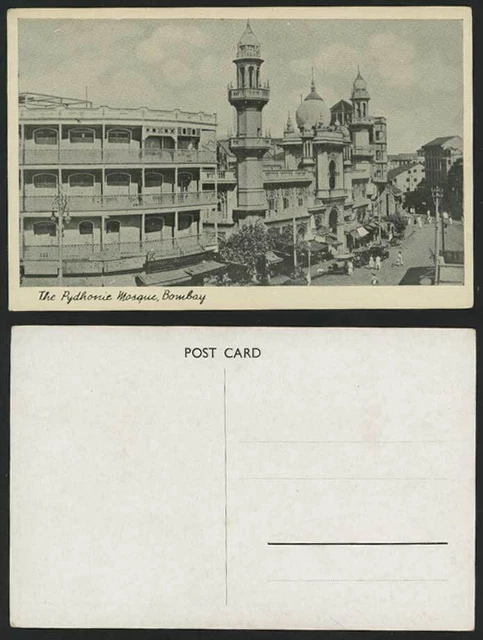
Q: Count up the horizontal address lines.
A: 4